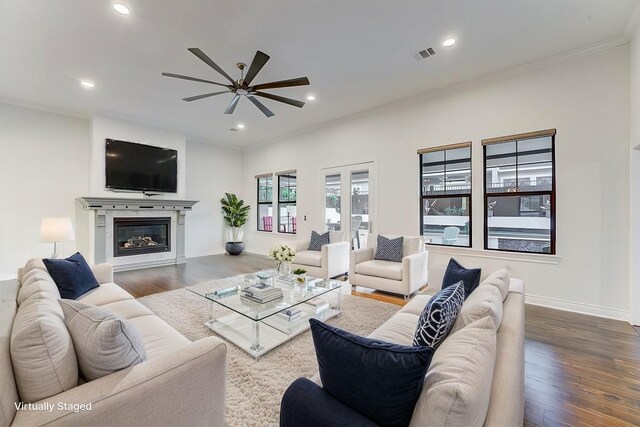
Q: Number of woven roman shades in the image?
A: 4